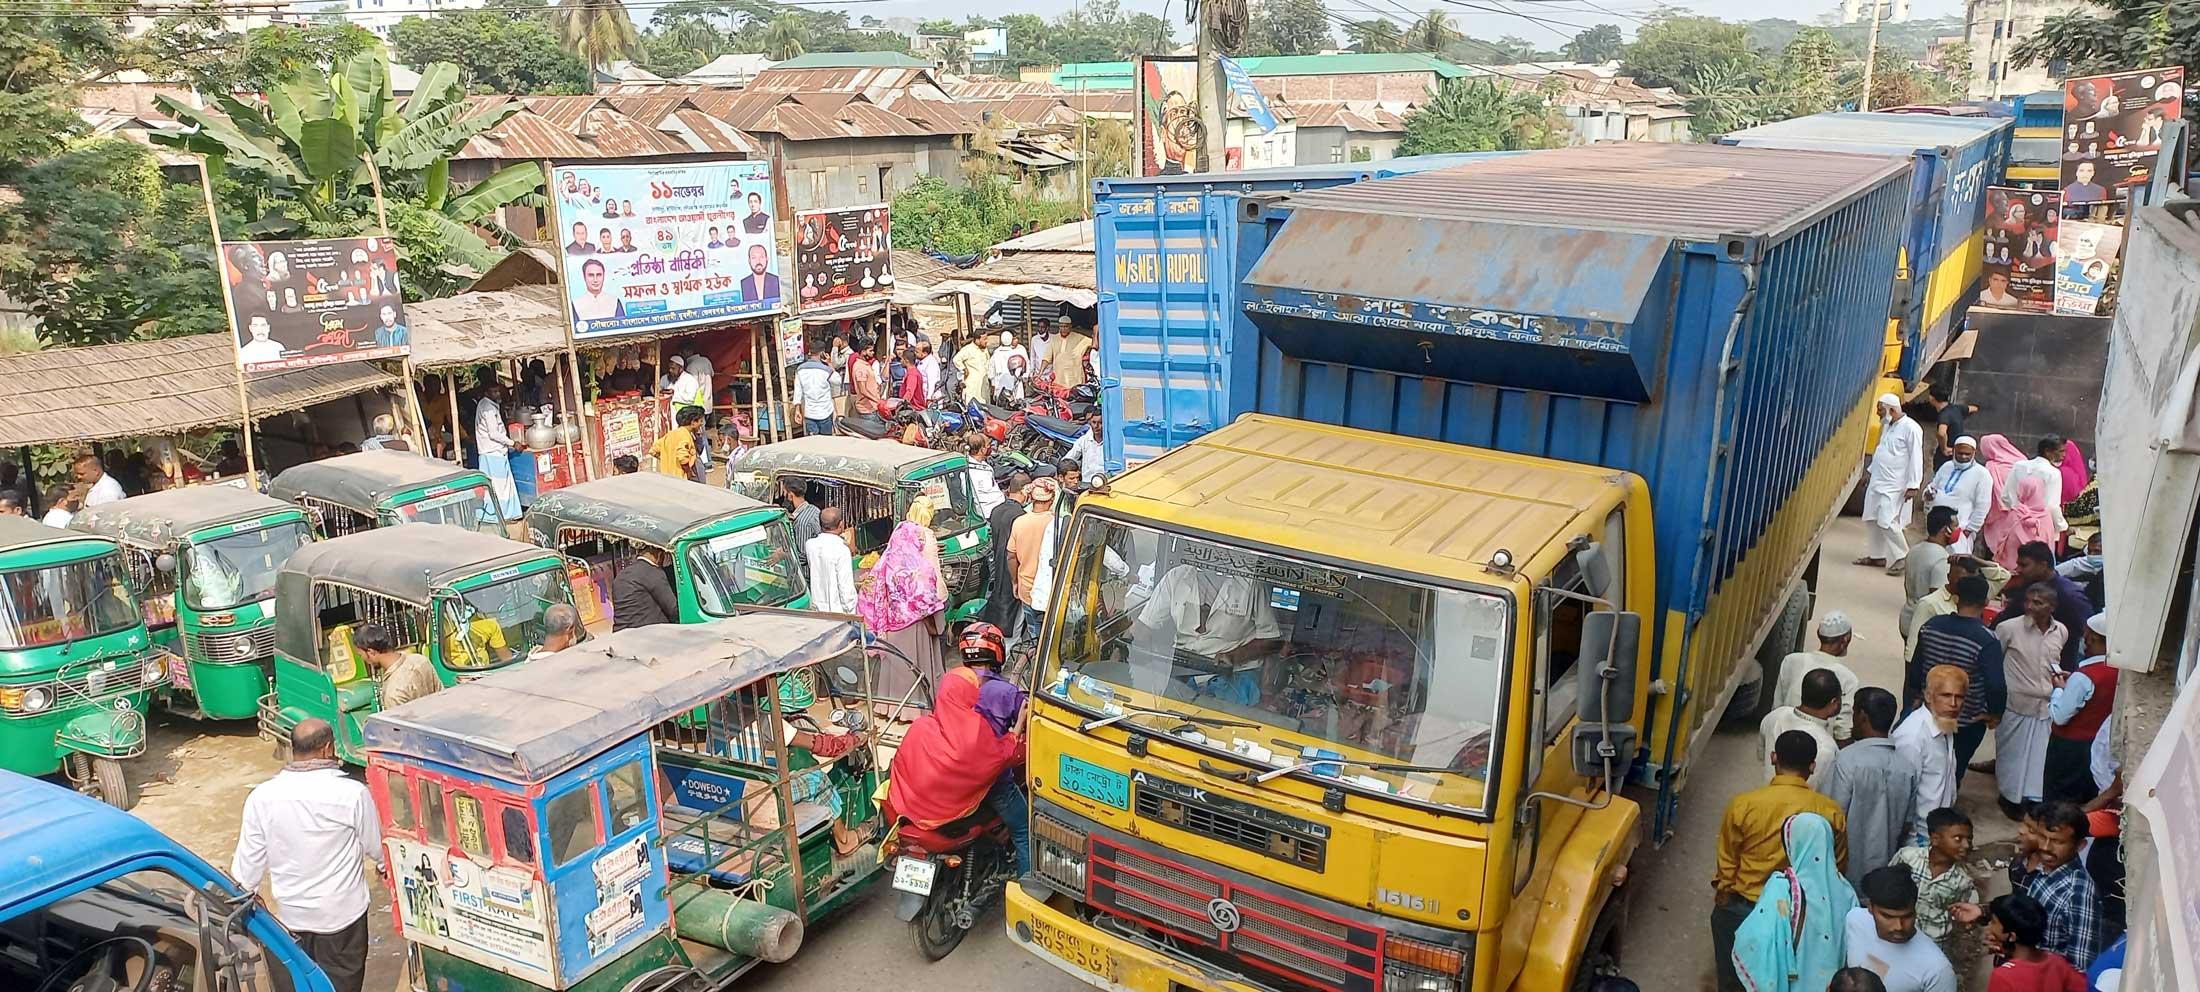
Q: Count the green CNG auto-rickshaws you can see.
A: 6